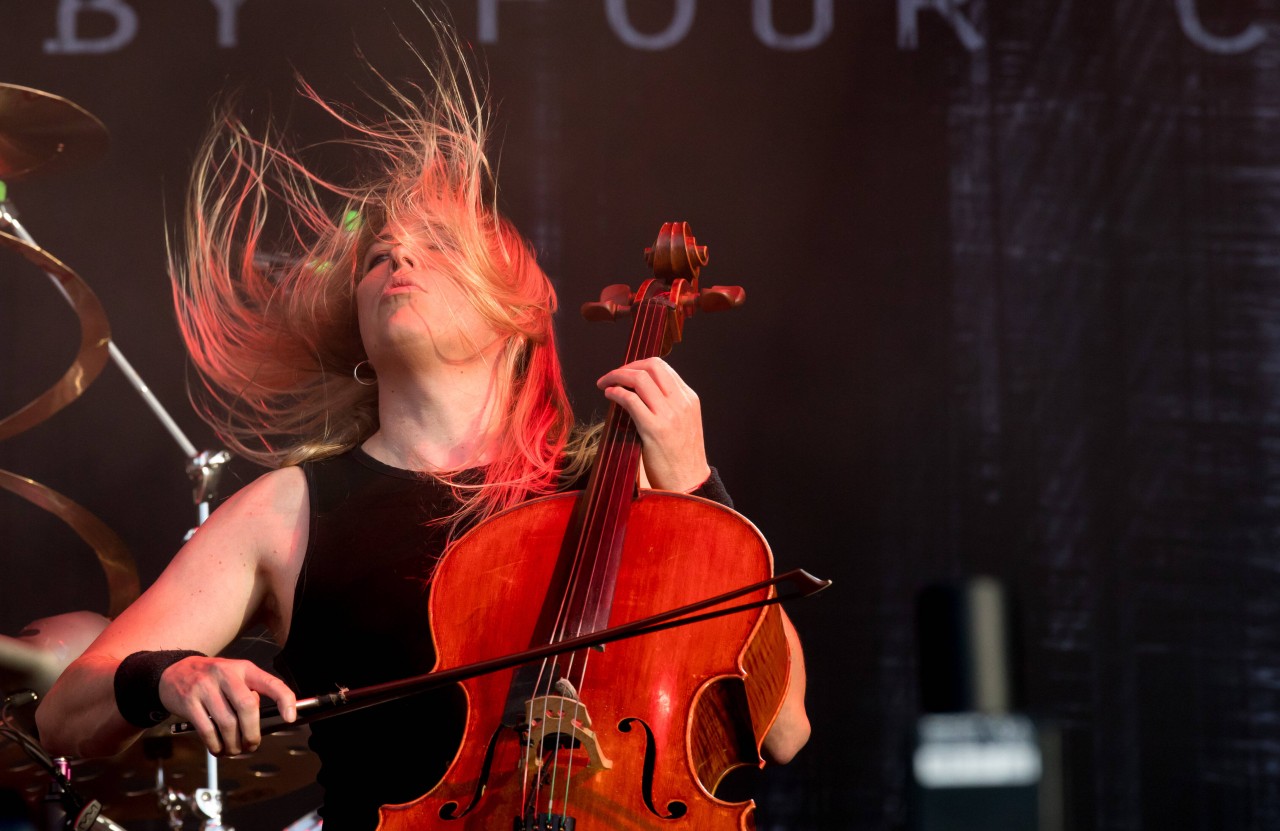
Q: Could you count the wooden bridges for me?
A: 1